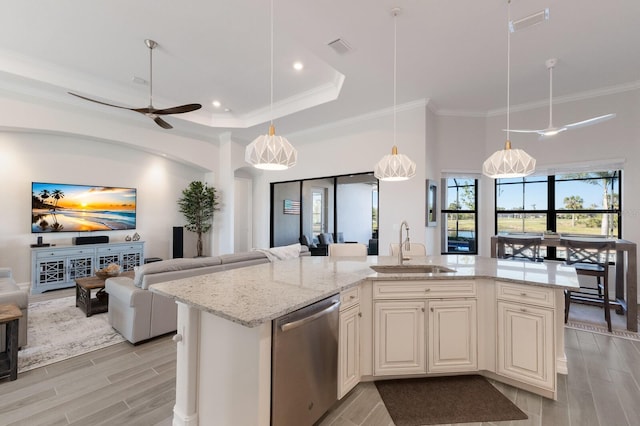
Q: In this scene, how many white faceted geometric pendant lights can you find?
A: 3